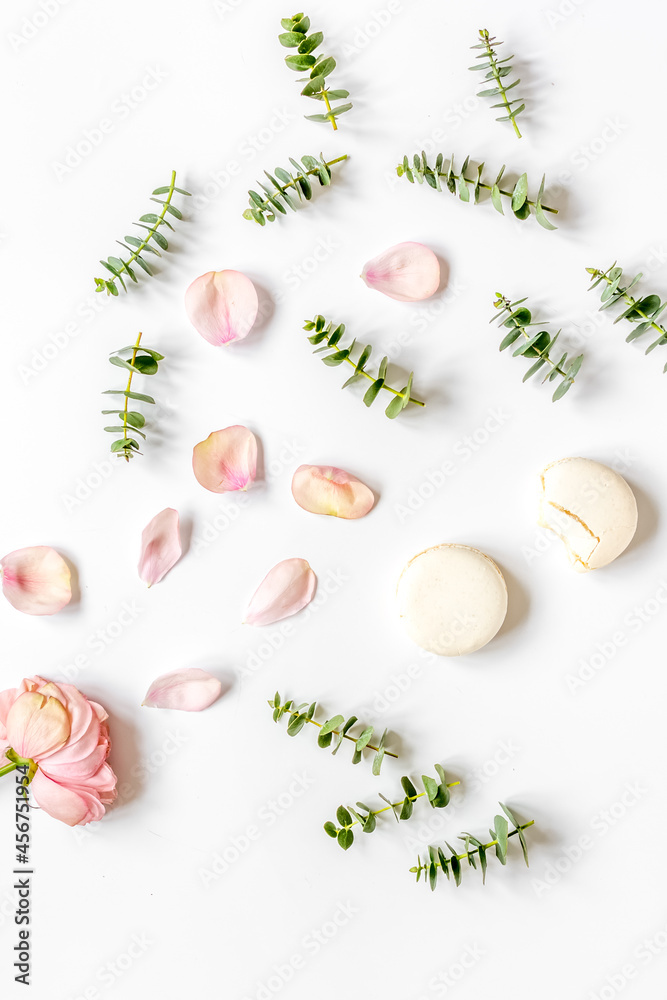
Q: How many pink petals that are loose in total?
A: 8